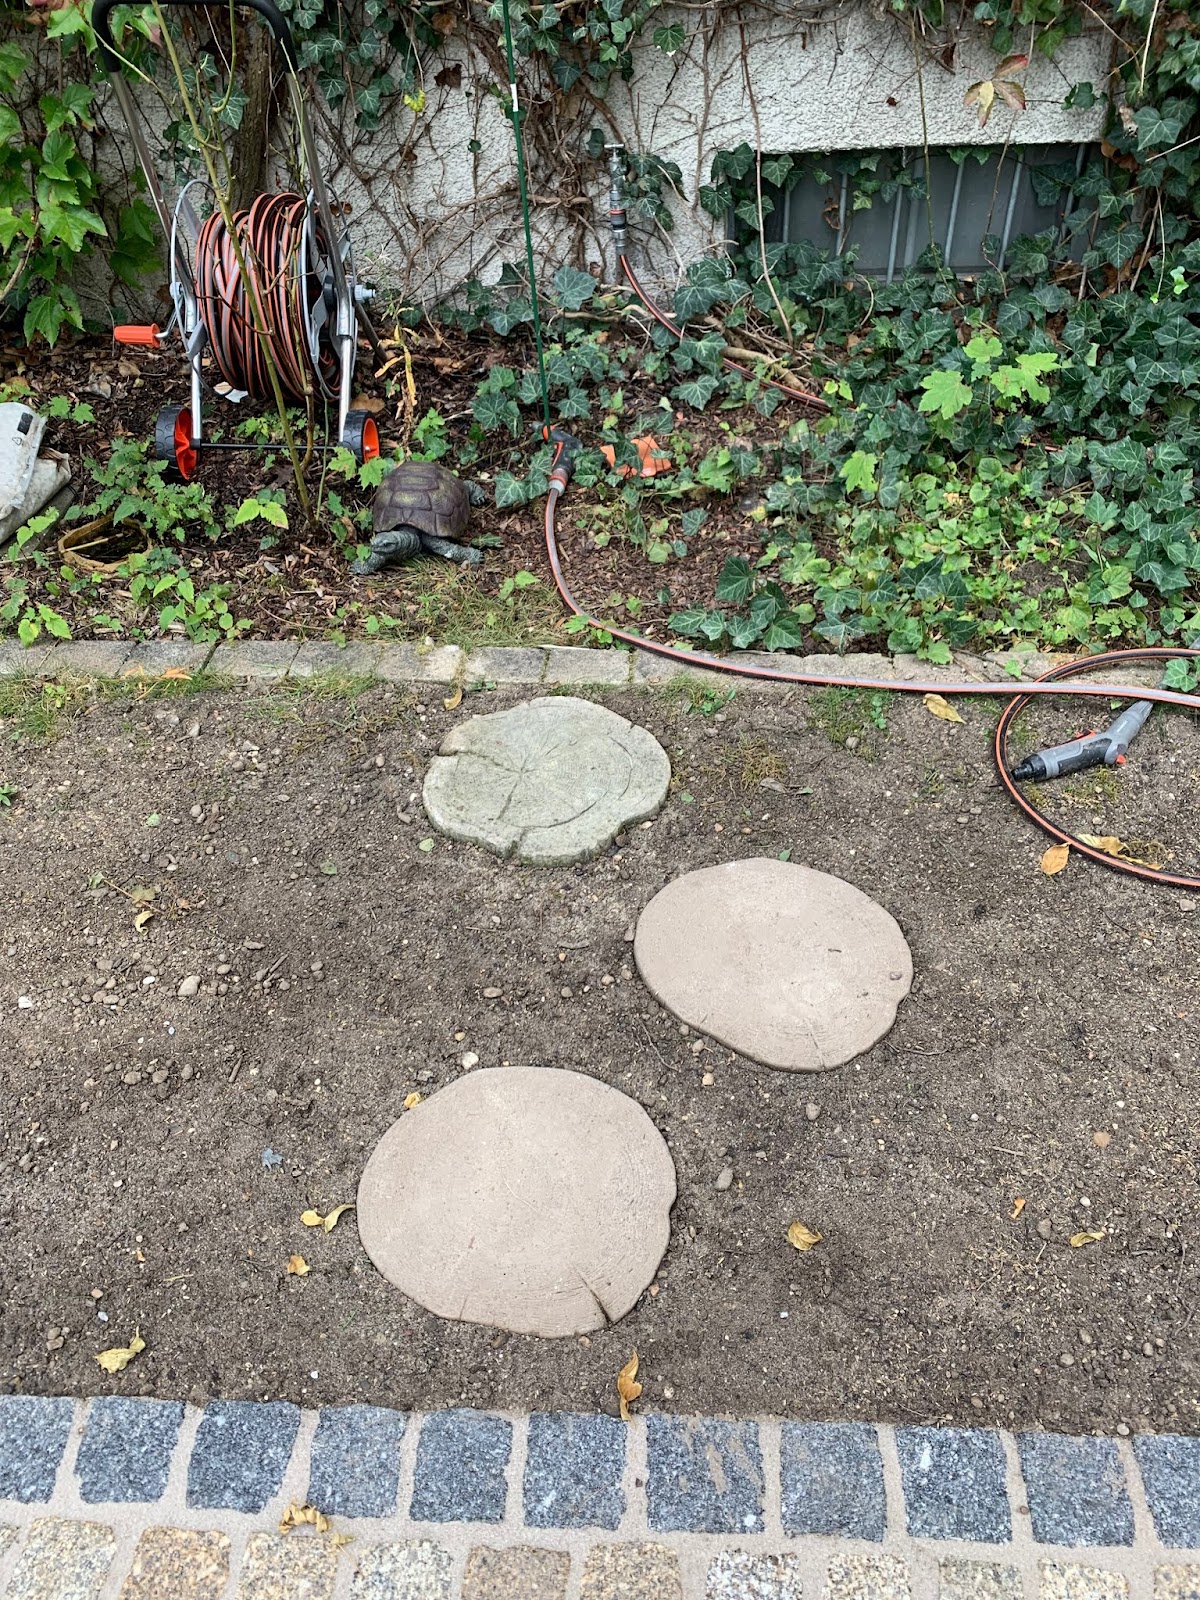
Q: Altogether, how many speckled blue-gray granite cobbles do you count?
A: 11